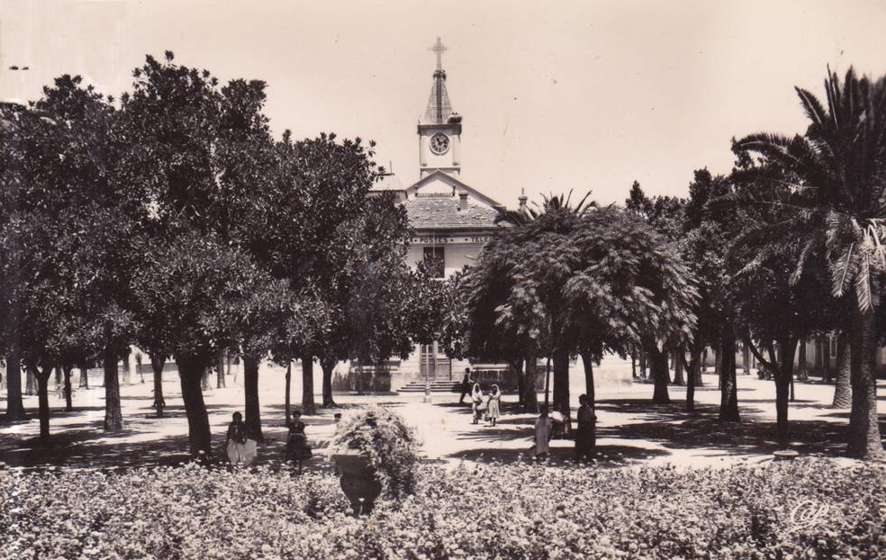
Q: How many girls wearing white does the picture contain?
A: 2